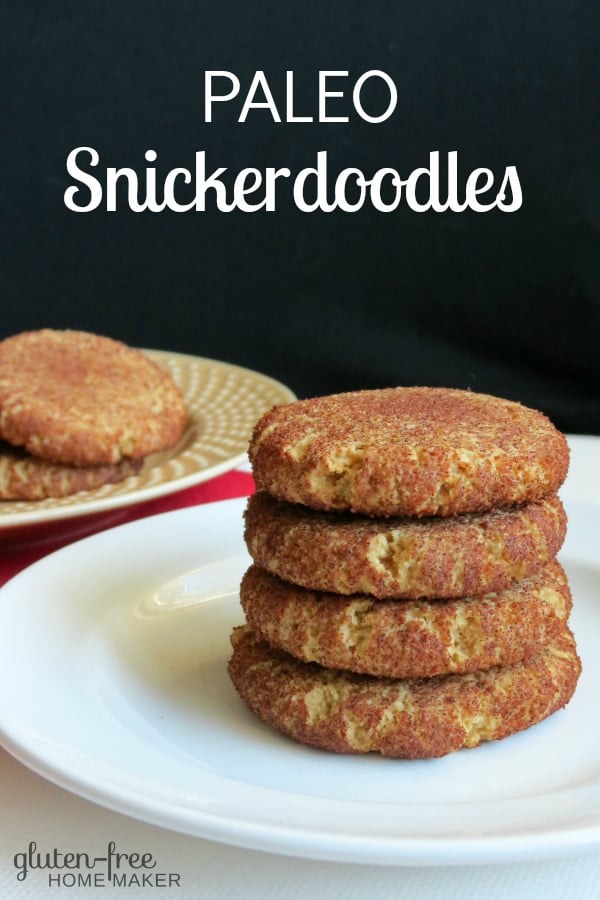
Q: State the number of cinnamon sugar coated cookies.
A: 6